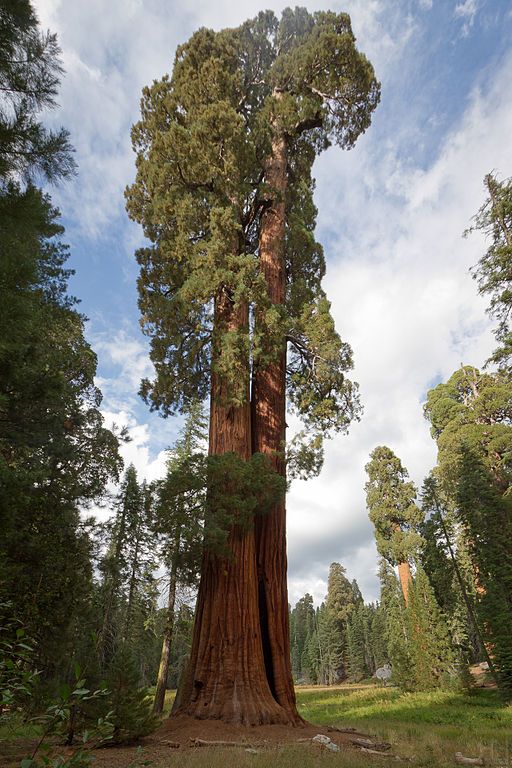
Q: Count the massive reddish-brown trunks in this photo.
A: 2